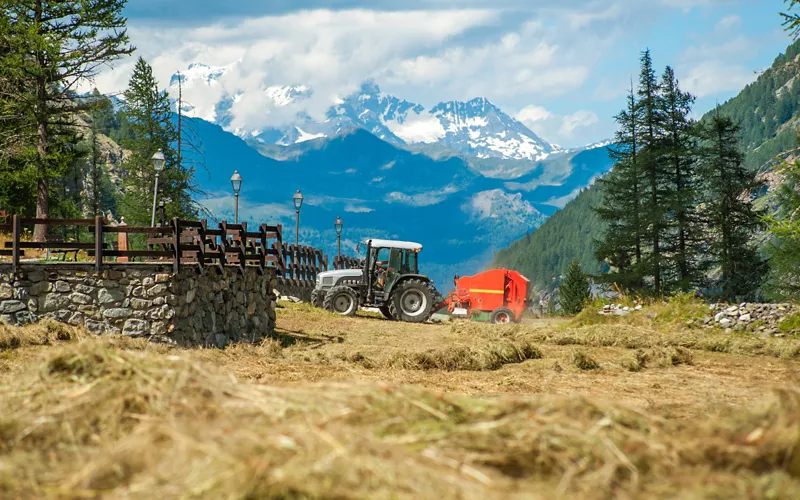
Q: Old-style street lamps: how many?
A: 4